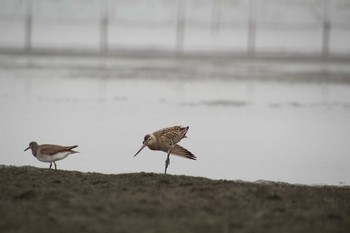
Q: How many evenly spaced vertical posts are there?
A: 5